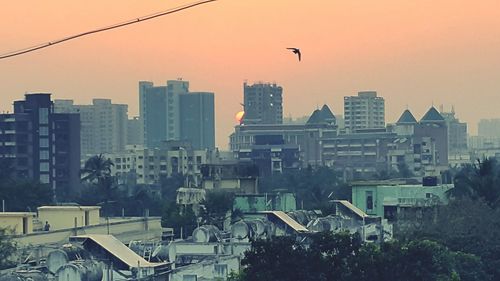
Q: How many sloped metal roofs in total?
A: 3